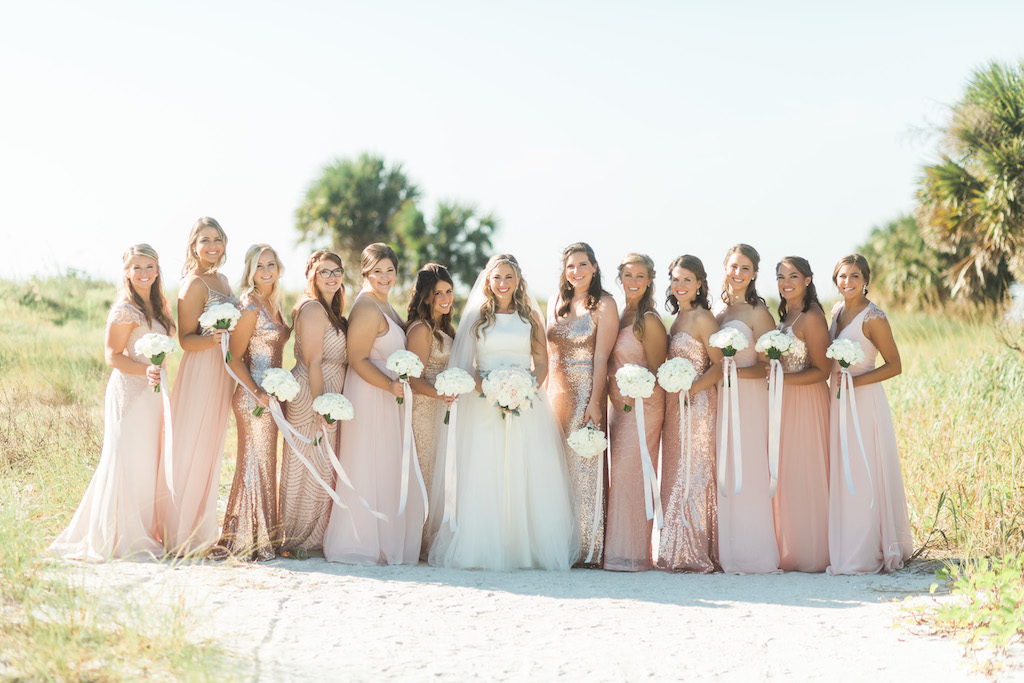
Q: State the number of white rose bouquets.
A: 13